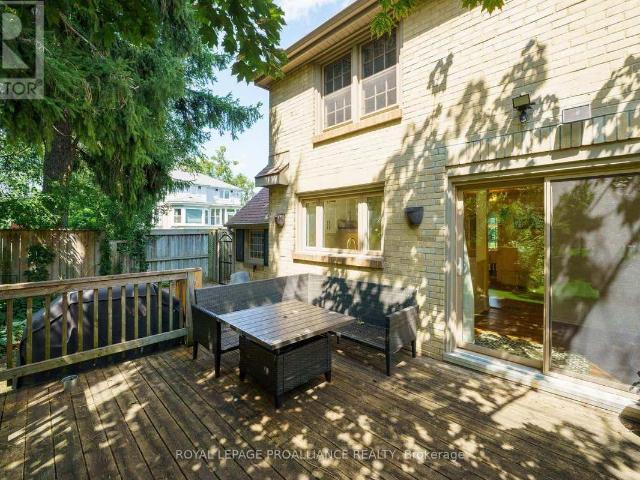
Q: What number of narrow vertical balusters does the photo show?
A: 13